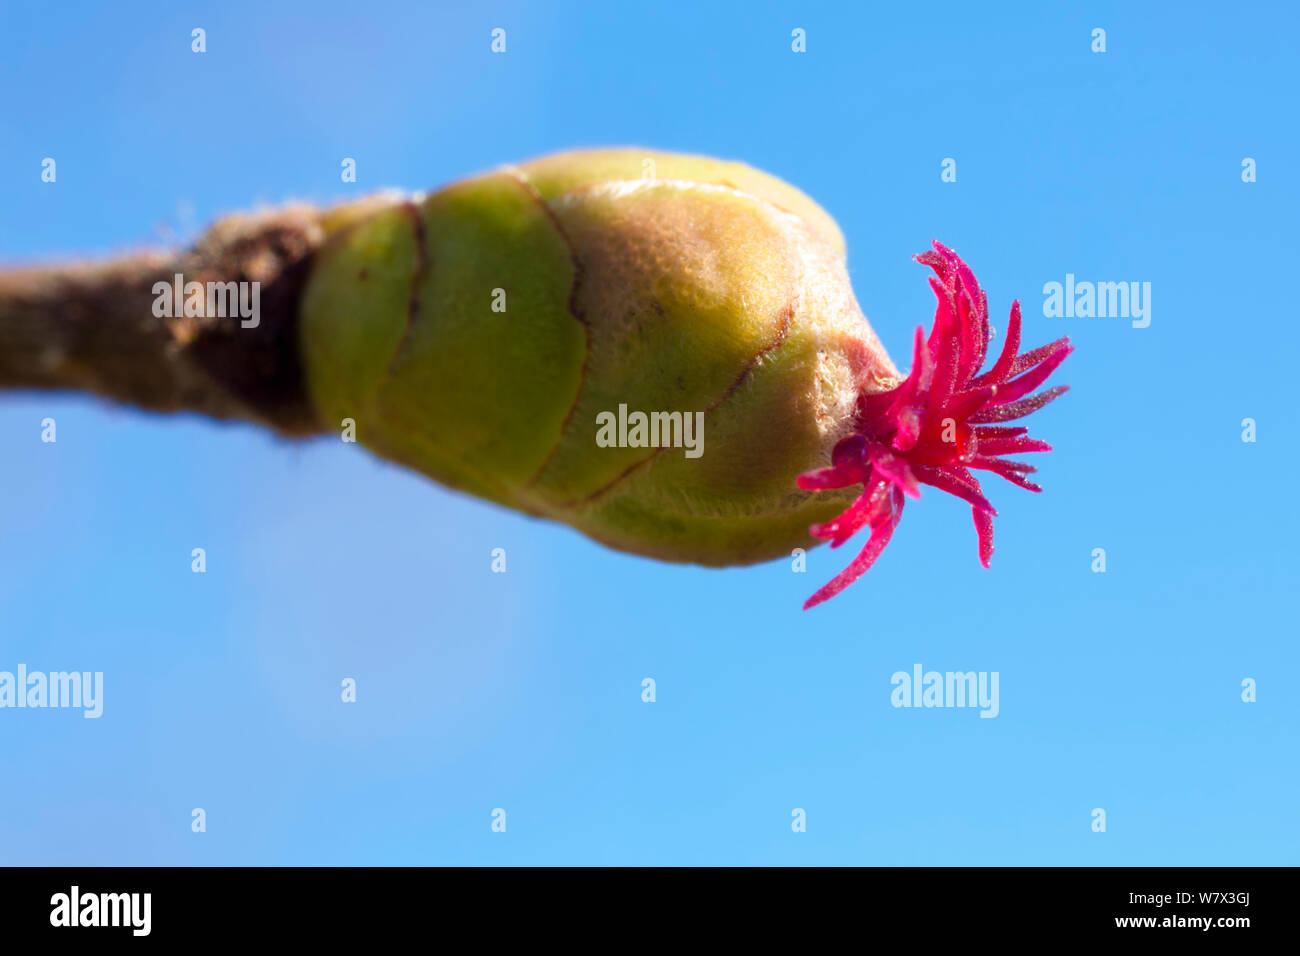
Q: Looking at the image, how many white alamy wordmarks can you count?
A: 6